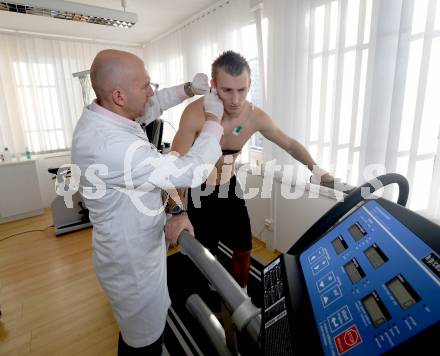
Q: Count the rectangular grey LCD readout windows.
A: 6